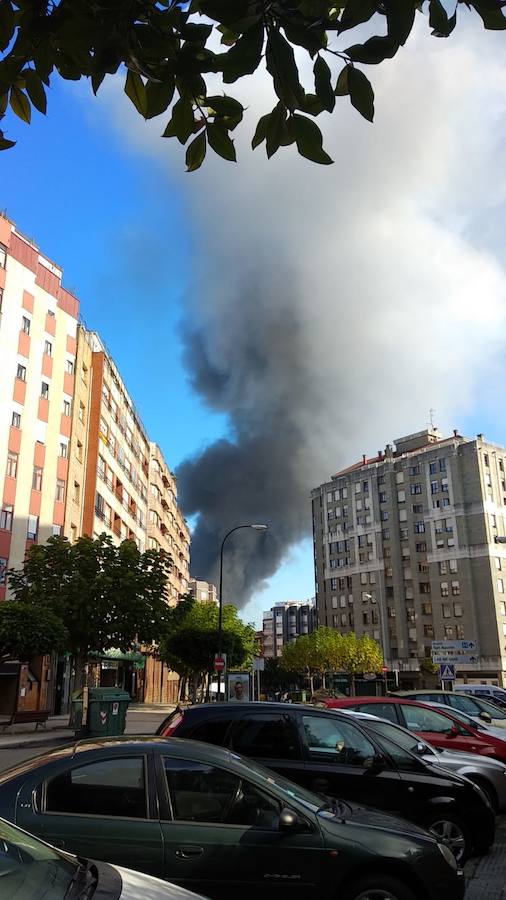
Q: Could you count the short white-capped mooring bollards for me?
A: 0